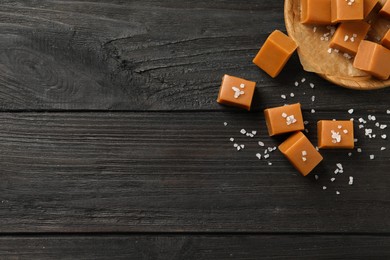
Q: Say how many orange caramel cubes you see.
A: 12